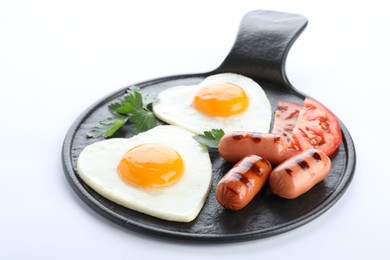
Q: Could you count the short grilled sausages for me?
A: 3